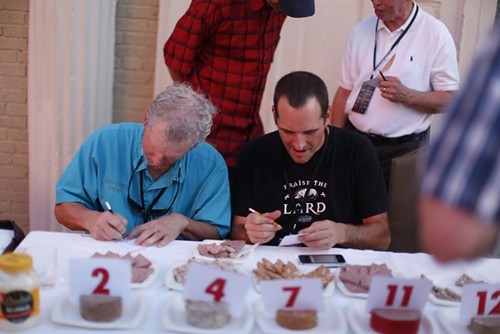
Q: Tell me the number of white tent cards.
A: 5